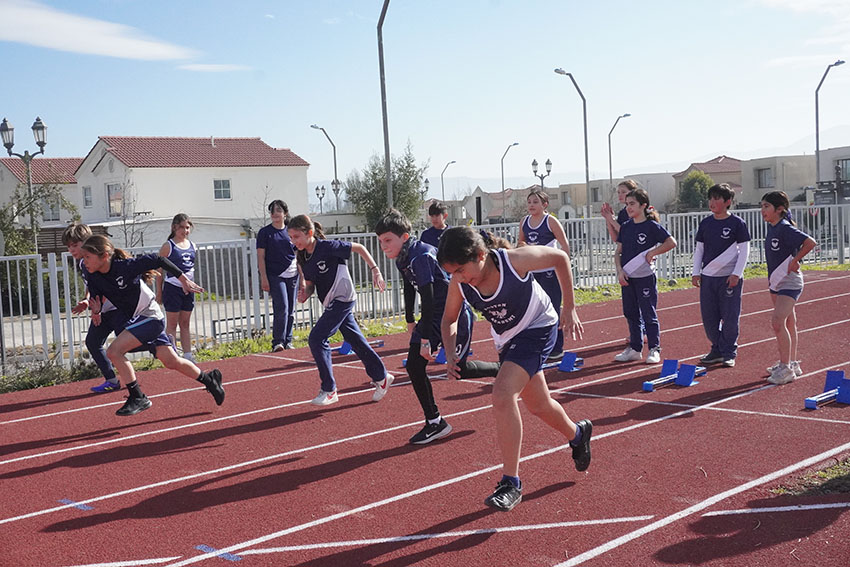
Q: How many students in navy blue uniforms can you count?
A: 13